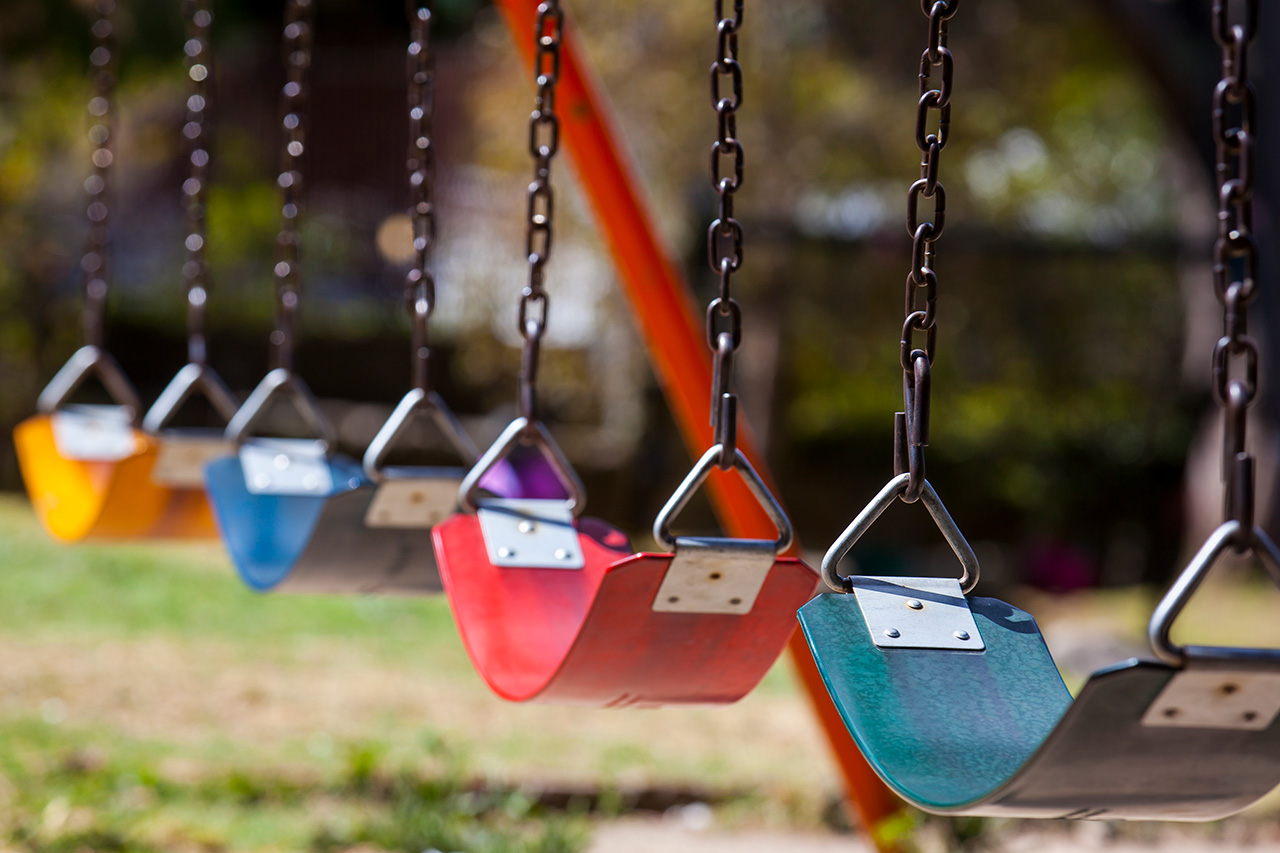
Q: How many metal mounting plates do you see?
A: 8